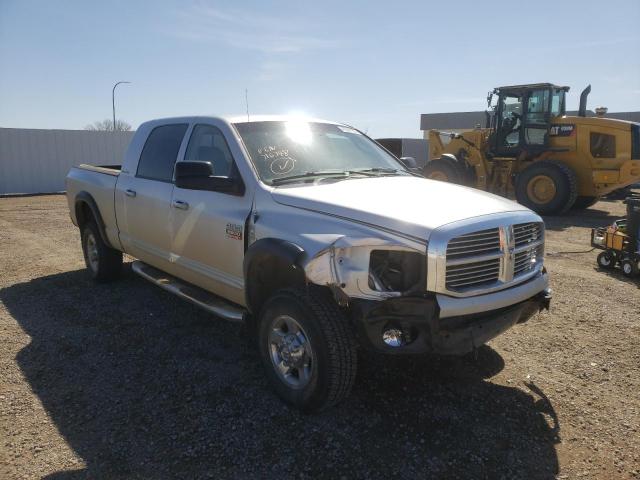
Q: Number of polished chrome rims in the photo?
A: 2